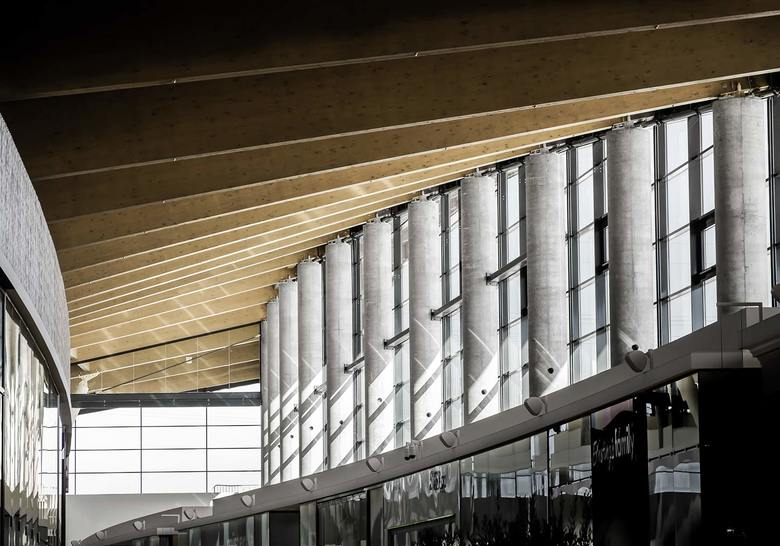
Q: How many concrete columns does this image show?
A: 11